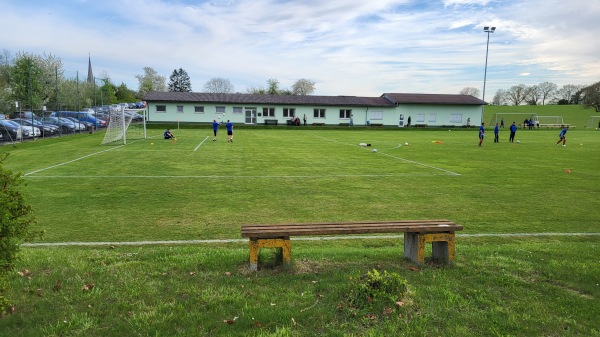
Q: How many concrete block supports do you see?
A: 2